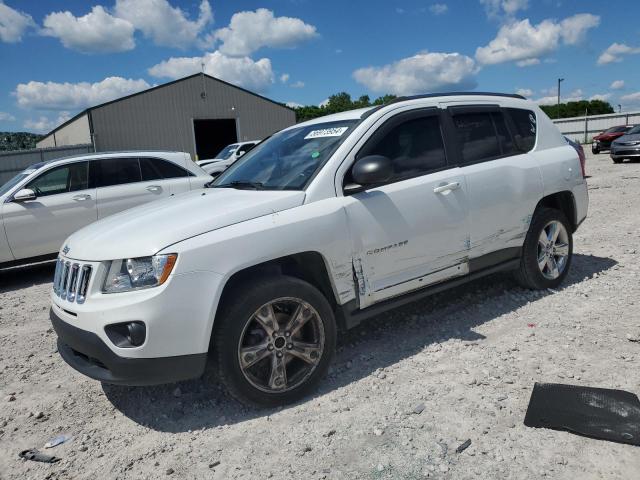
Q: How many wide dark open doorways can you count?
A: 1